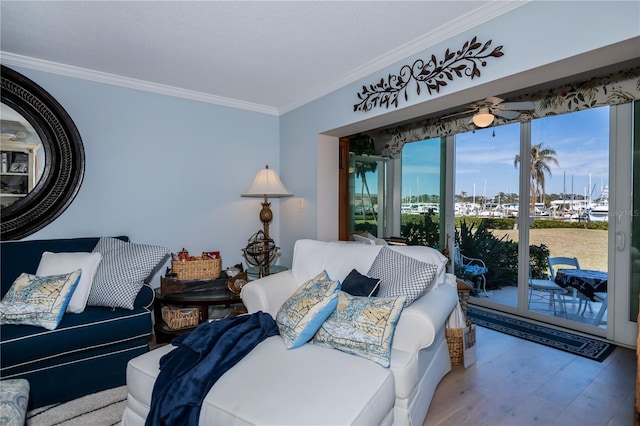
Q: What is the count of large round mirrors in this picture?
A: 1